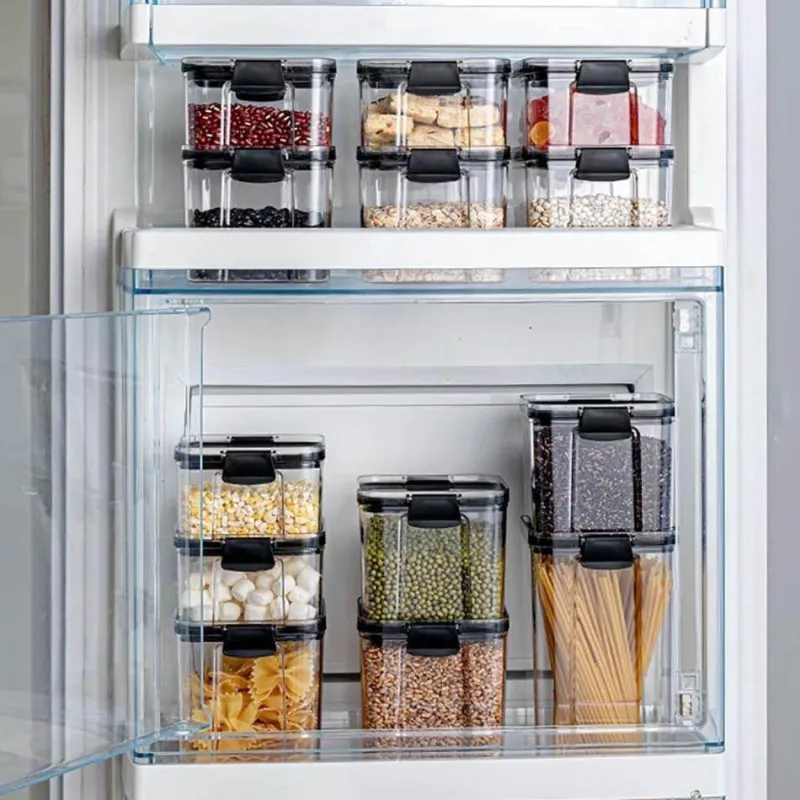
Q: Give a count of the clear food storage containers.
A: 13